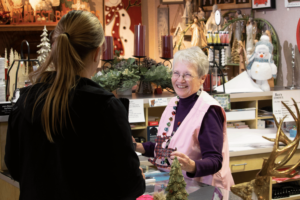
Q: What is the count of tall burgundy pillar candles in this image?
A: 3